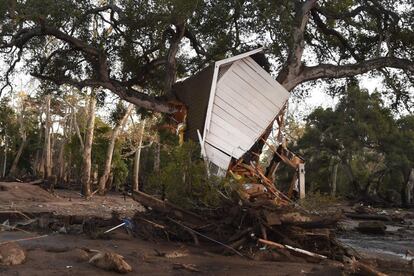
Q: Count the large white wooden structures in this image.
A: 1